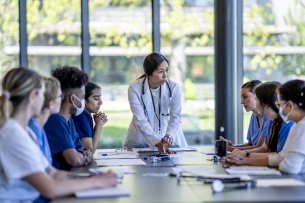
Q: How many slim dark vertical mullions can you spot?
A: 3